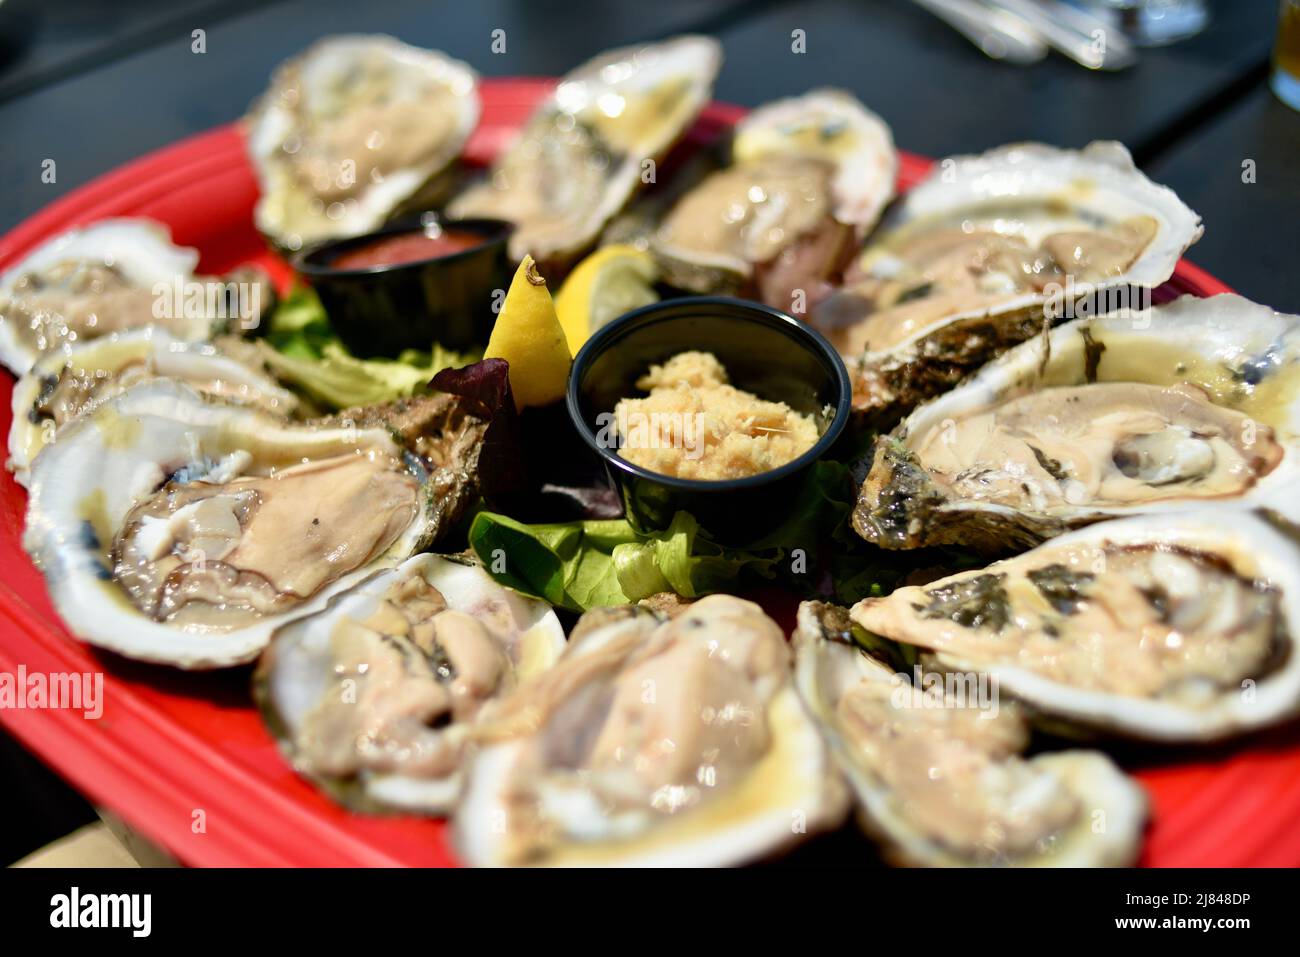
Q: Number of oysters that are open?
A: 12